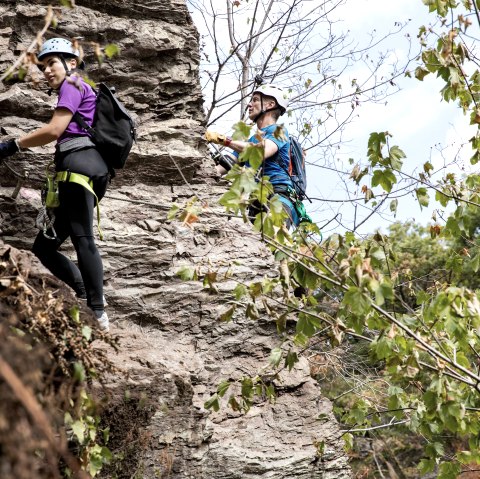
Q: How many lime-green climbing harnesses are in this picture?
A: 1